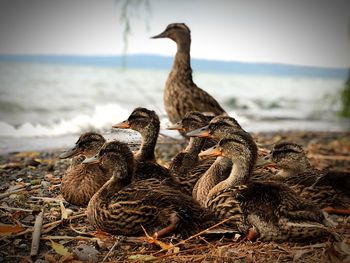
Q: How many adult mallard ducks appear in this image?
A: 1